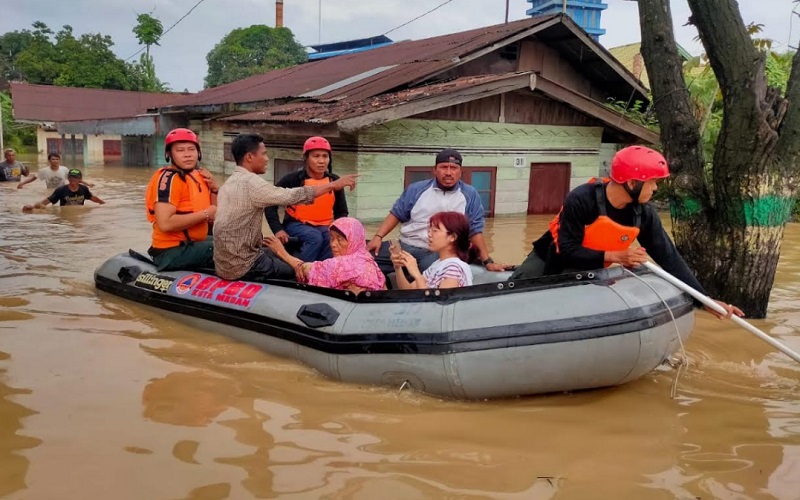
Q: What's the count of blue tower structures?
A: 1